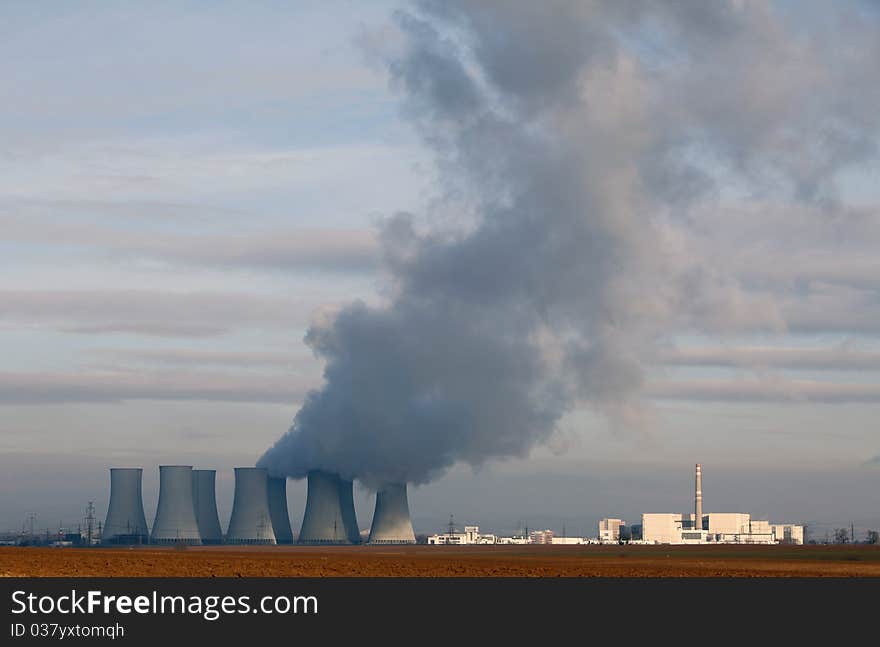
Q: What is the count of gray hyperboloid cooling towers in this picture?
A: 8